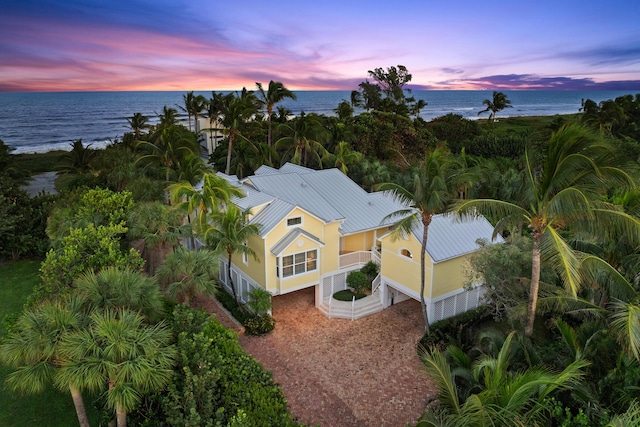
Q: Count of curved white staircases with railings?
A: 1